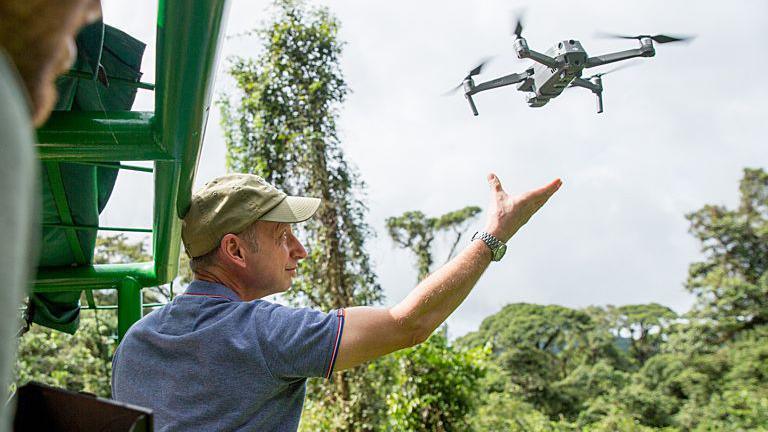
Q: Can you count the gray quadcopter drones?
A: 1